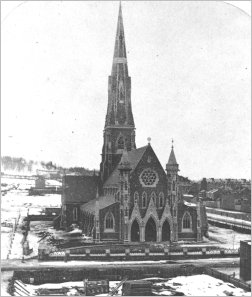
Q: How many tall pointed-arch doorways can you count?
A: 3